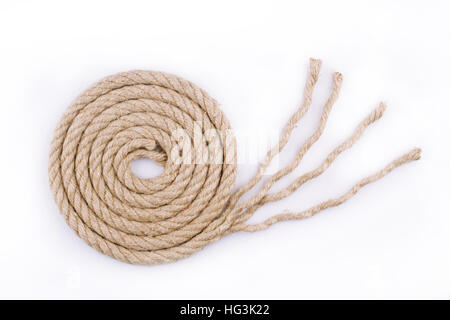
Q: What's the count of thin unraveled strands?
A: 4